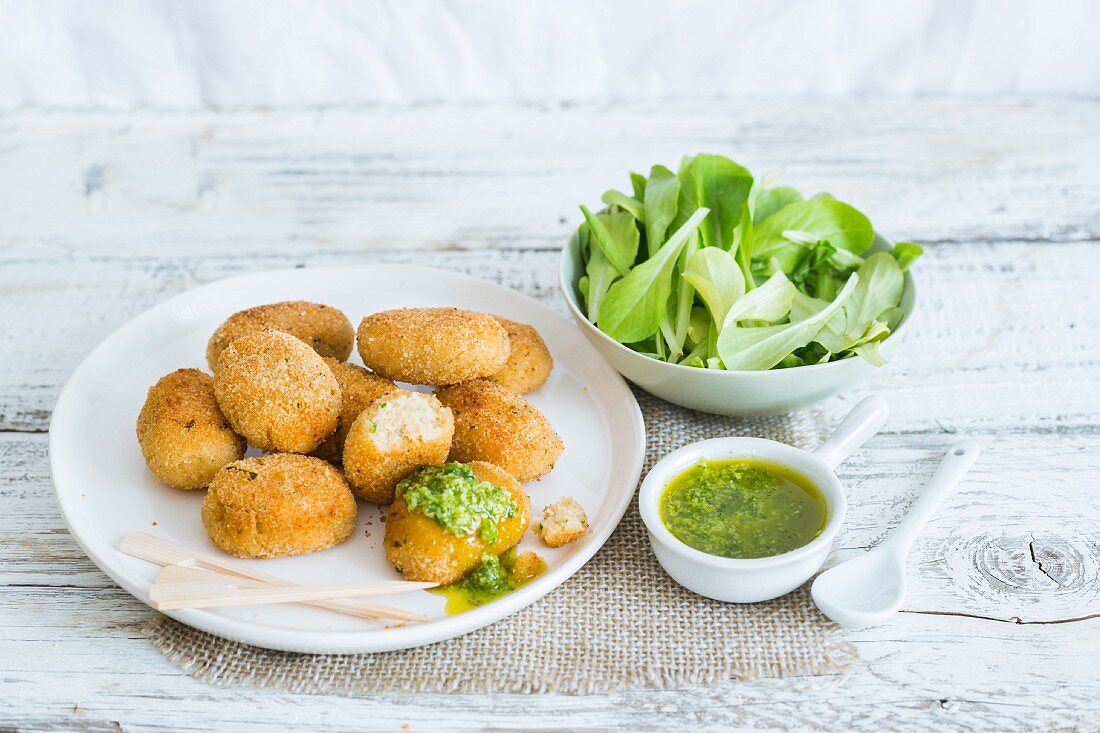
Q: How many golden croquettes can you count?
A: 10